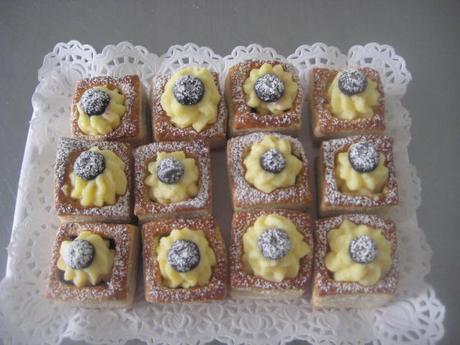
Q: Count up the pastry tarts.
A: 12